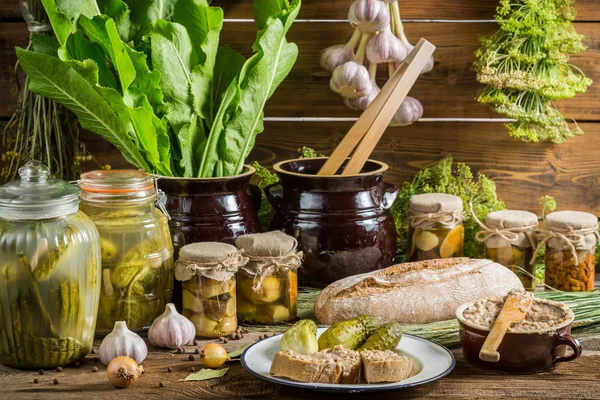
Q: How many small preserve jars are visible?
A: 5